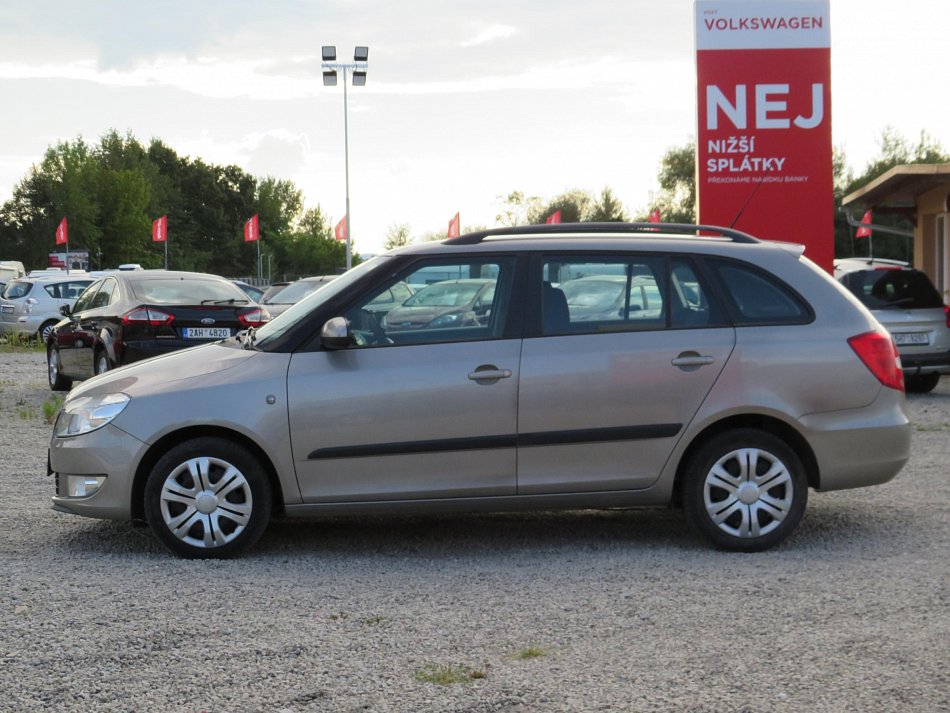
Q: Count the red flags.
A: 8